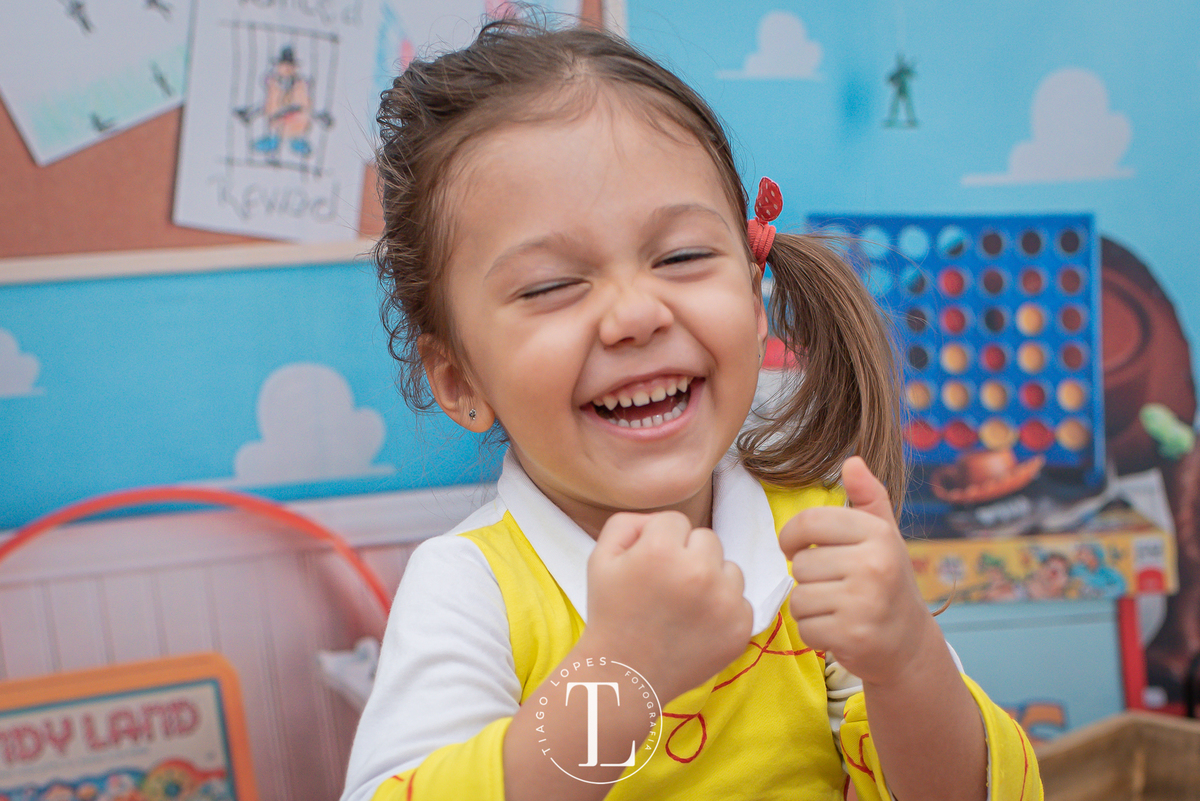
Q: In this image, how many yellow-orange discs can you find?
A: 9